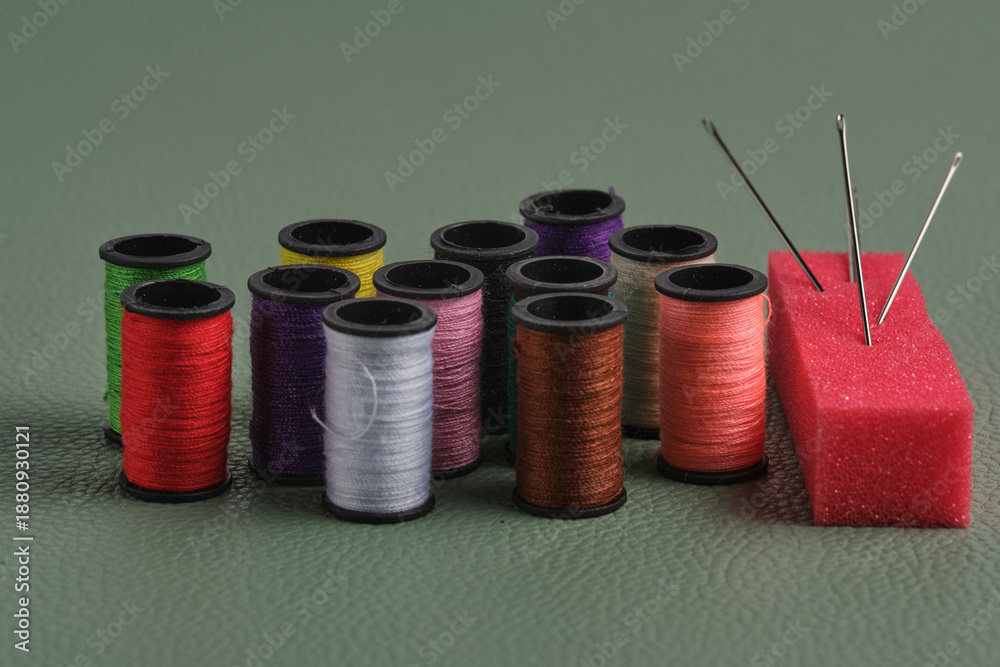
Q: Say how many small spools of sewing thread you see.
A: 12